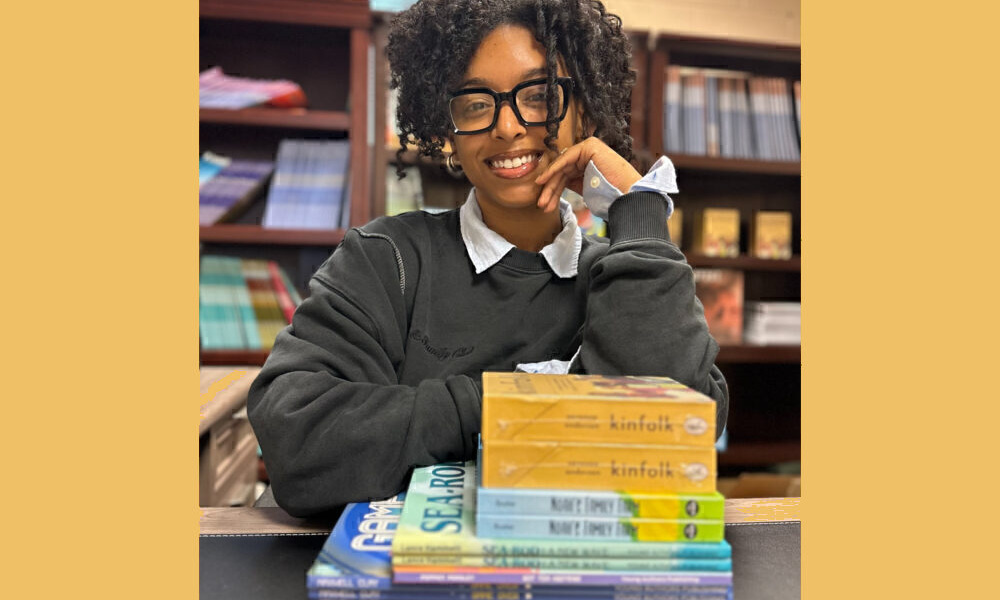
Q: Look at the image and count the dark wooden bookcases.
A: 3